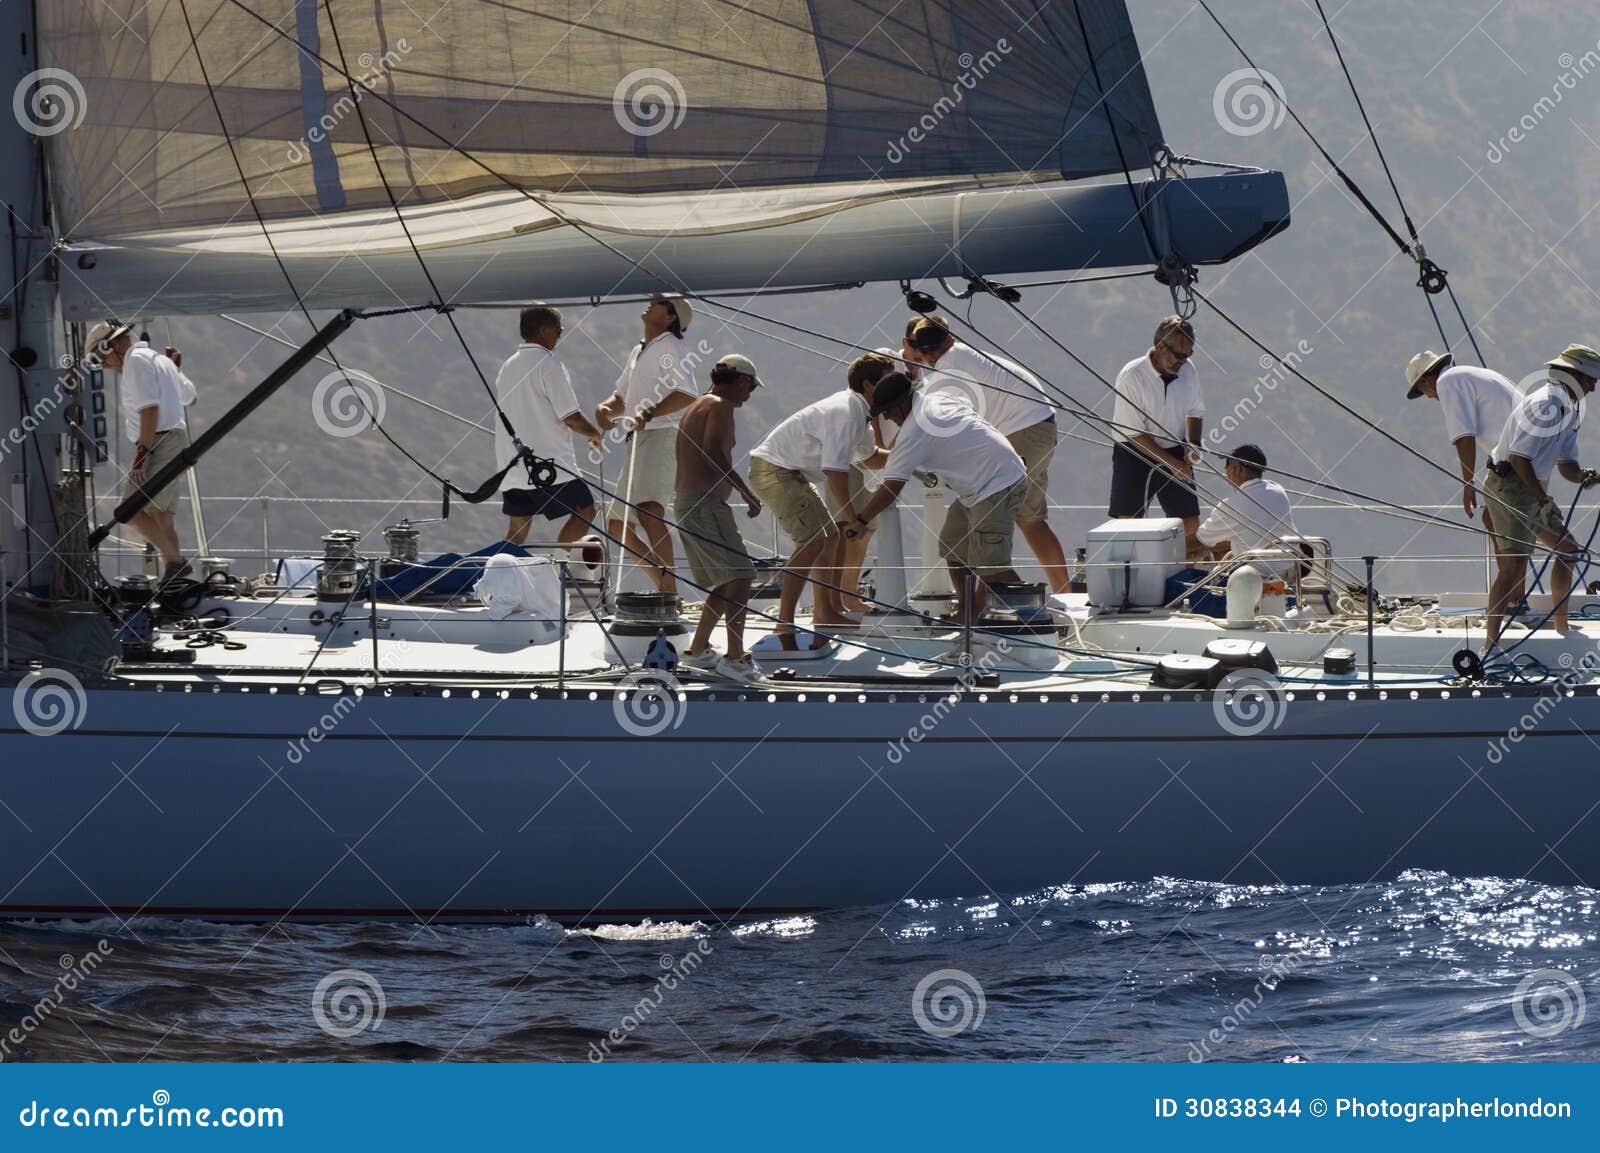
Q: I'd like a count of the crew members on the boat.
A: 12